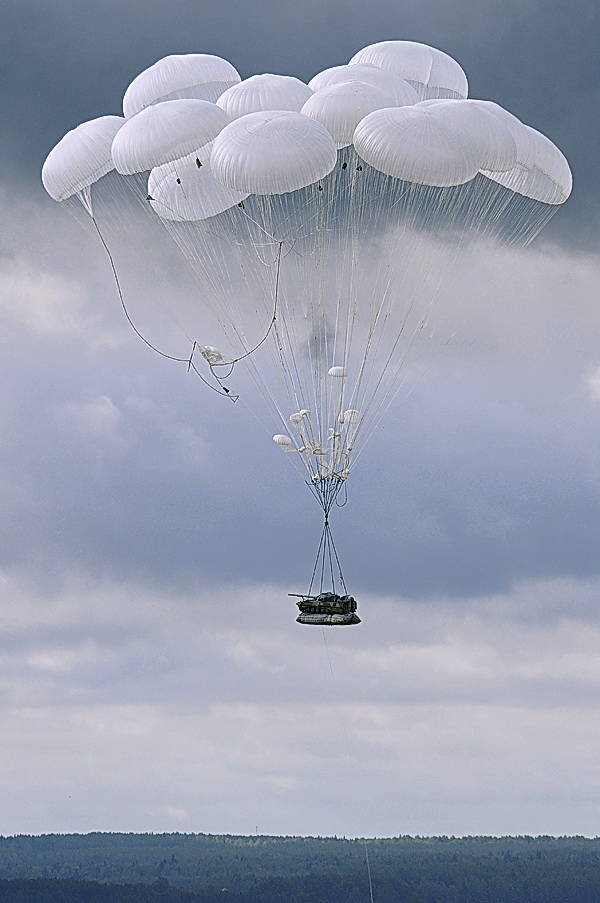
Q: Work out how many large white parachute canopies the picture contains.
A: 12